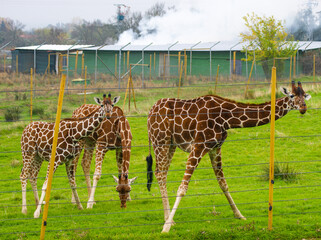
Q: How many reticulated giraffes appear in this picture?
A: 3